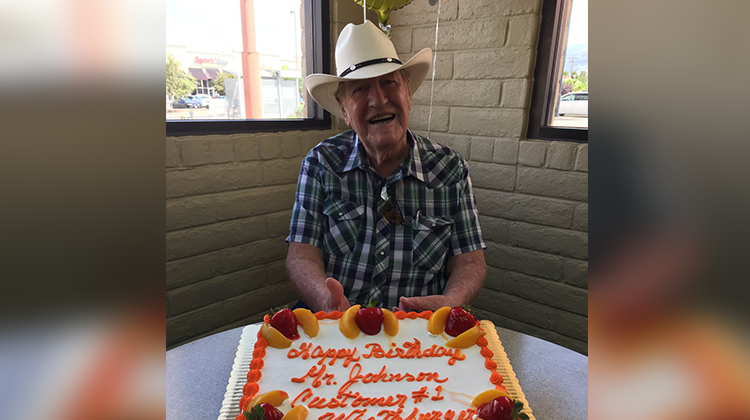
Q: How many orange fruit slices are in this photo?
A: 9